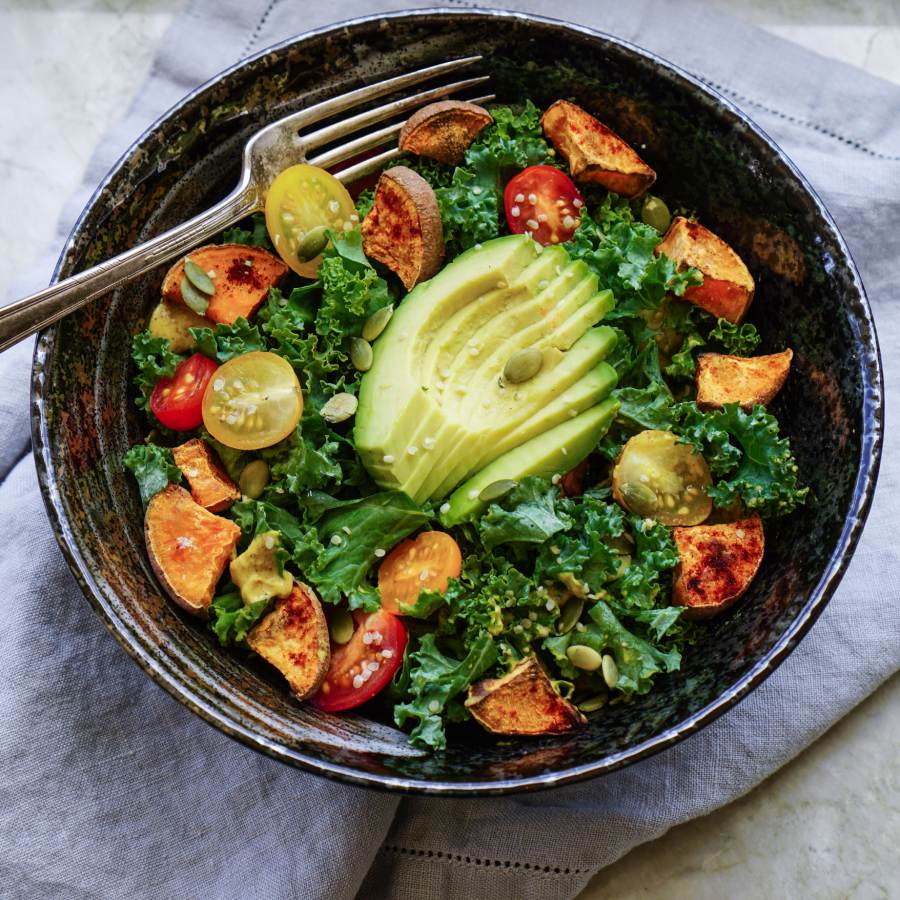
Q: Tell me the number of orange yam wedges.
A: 11